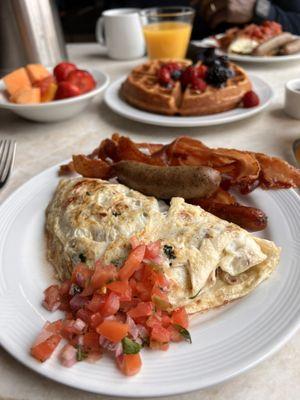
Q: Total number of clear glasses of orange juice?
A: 1